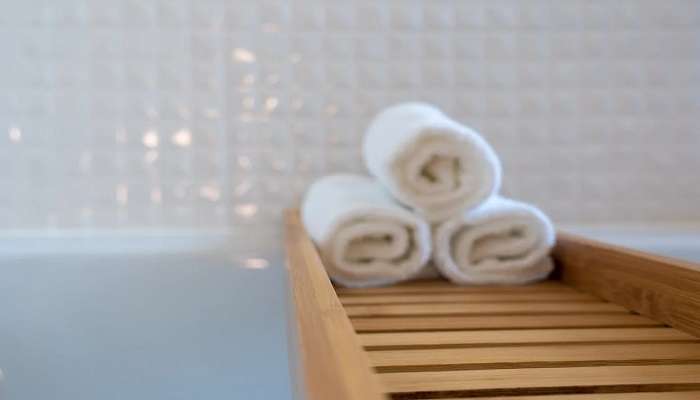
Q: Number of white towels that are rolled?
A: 3